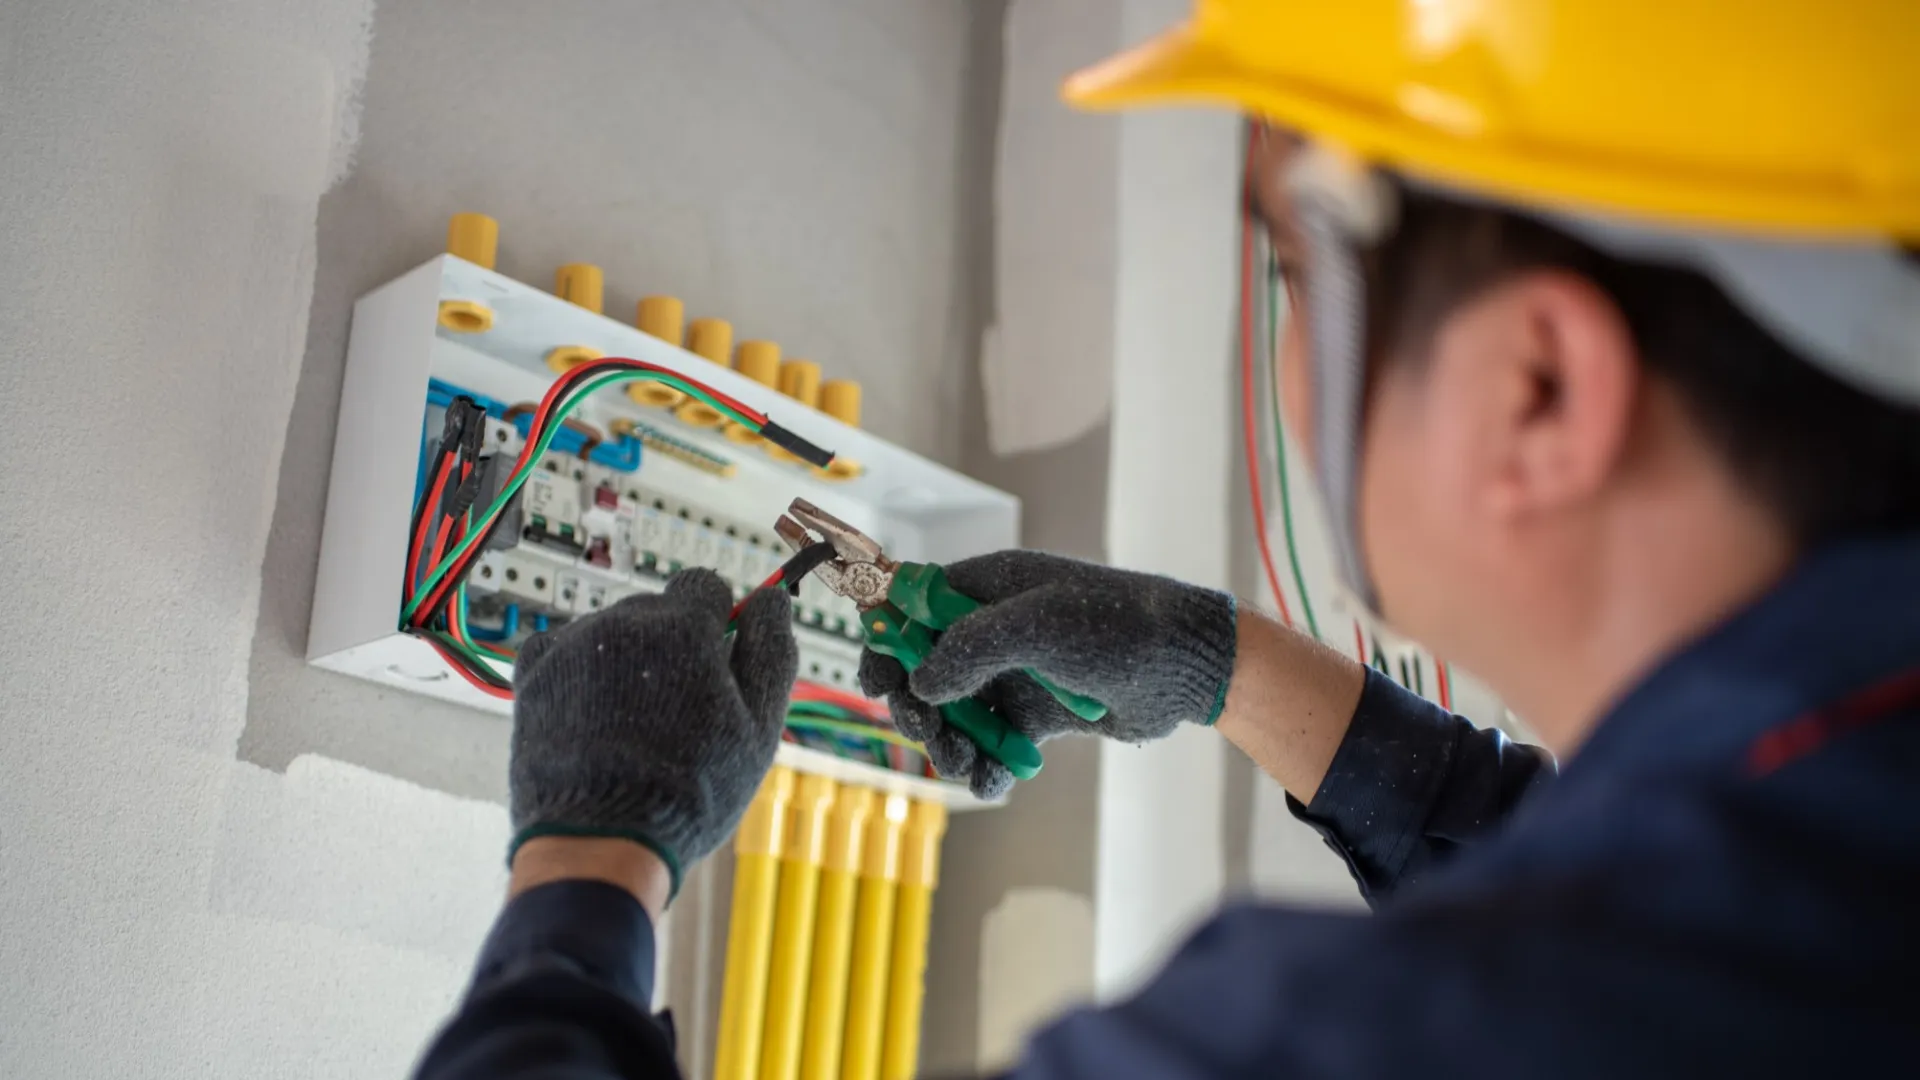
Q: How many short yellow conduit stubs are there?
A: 7